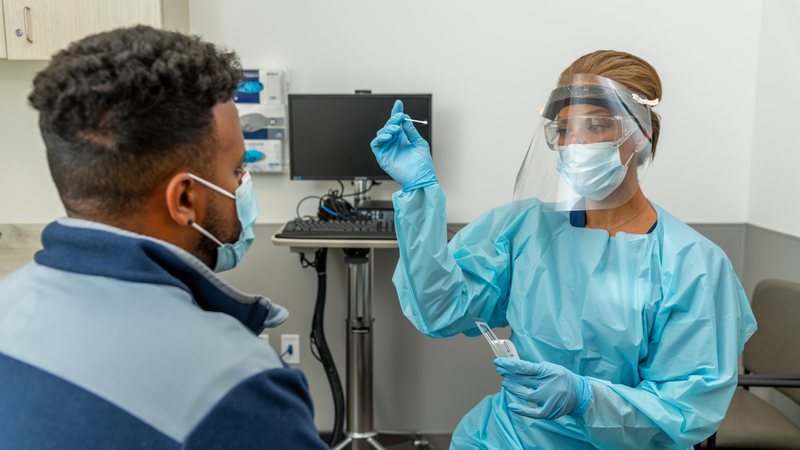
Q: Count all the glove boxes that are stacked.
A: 3